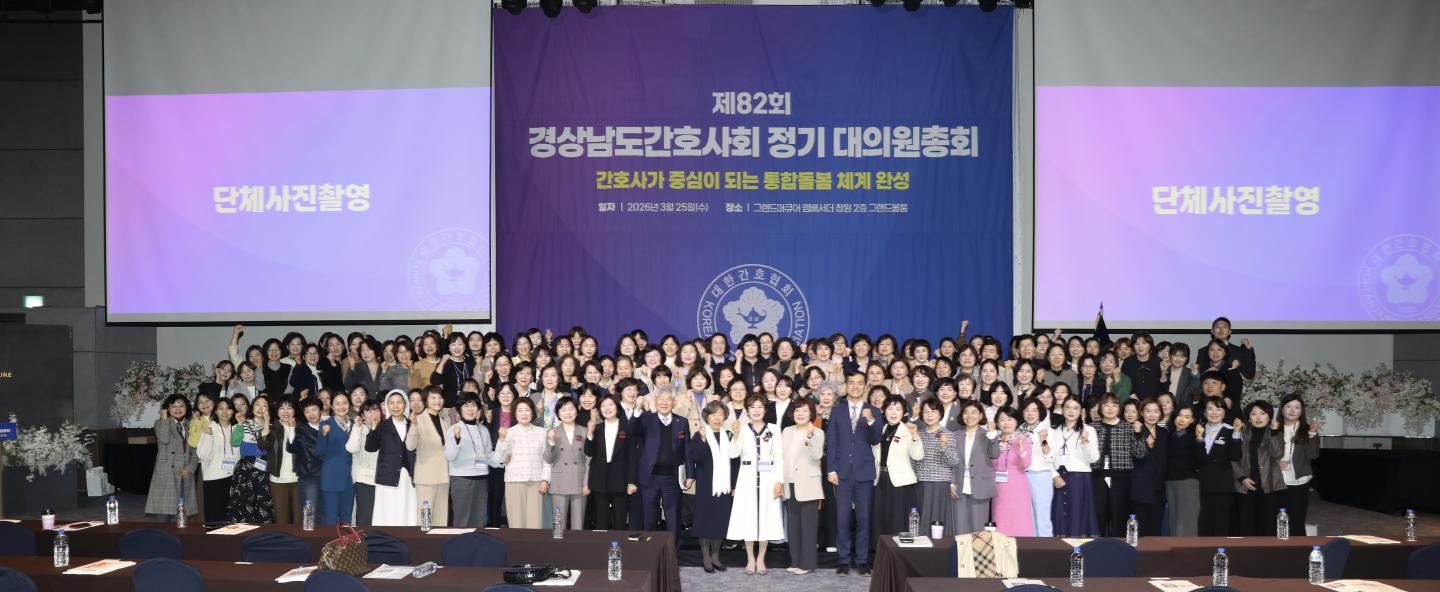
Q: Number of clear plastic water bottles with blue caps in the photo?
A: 15